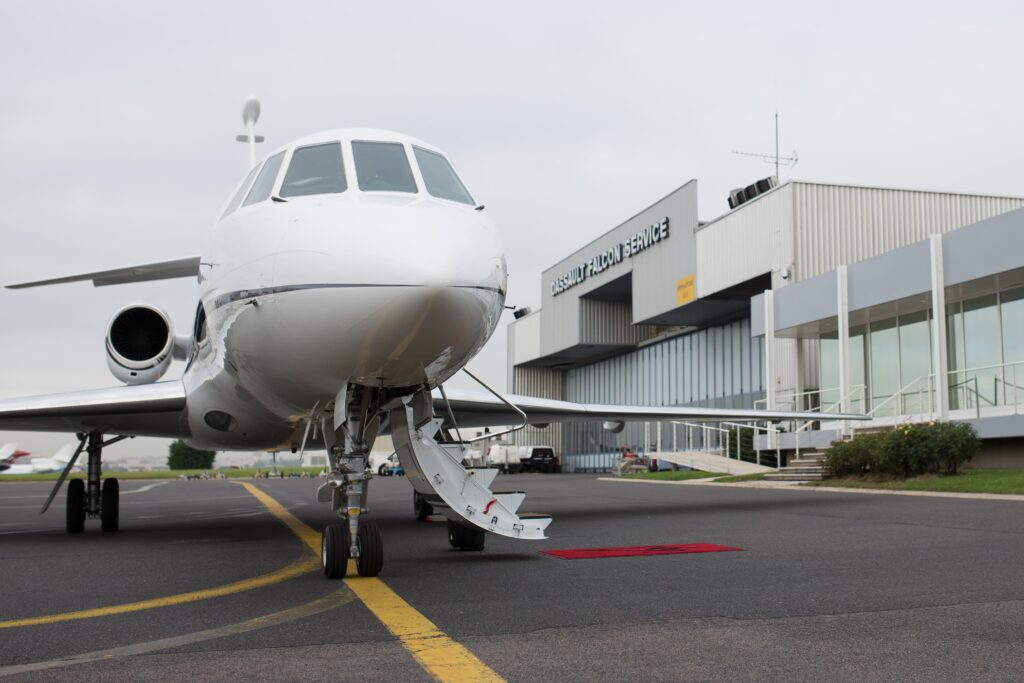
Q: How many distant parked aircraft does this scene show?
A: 2